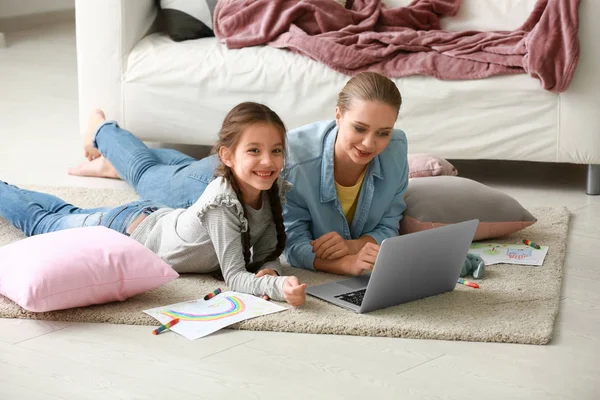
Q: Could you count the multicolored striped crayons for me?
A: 4